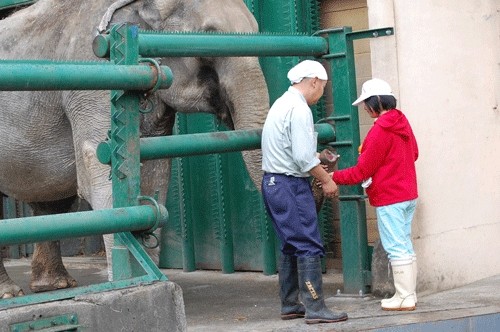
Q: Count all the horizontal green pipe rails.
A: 4